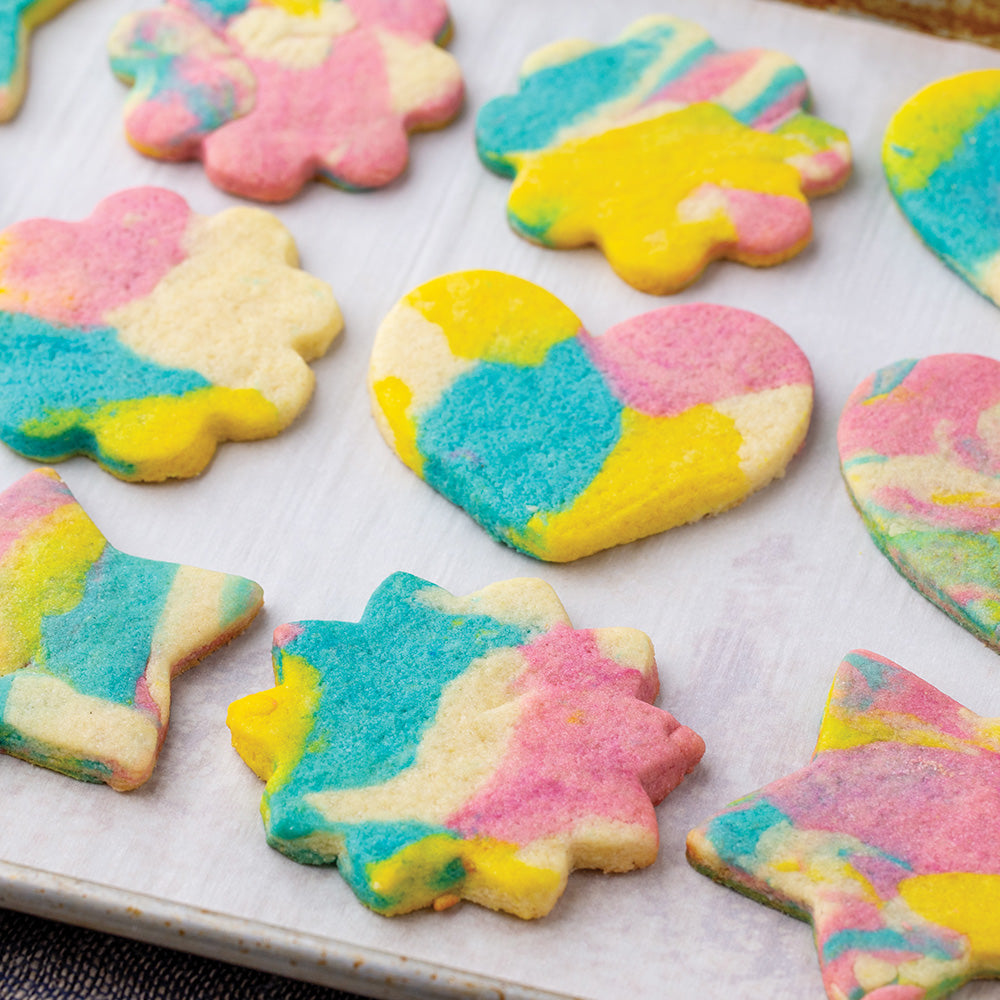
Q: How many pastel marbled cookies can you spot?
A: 10